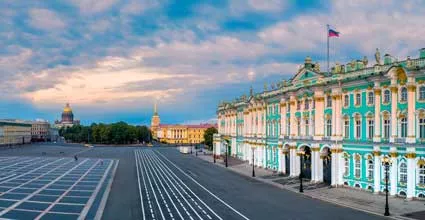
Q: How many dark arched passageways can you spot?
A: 3